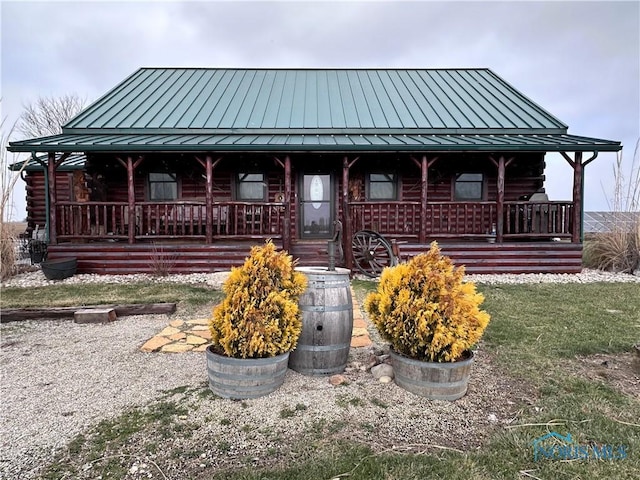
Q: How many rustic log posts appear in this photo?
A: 8